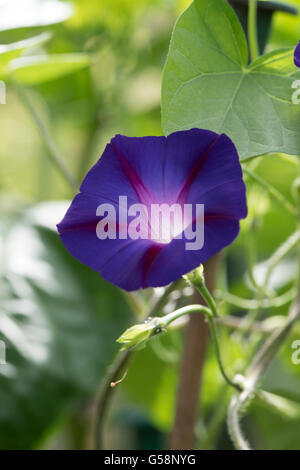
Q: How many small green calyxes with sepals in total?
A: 2